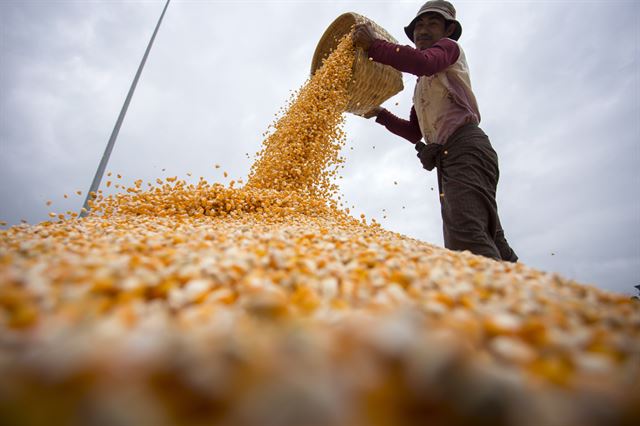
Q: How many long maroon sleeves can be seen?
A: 2